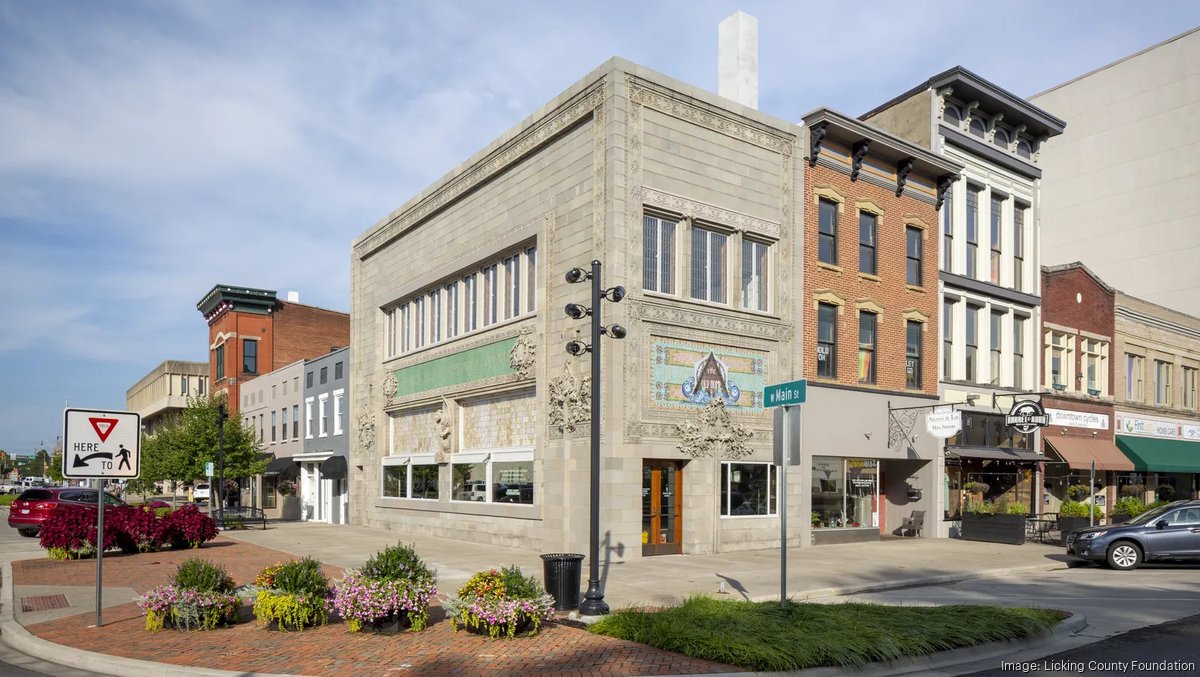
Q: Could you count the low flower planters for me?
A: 4